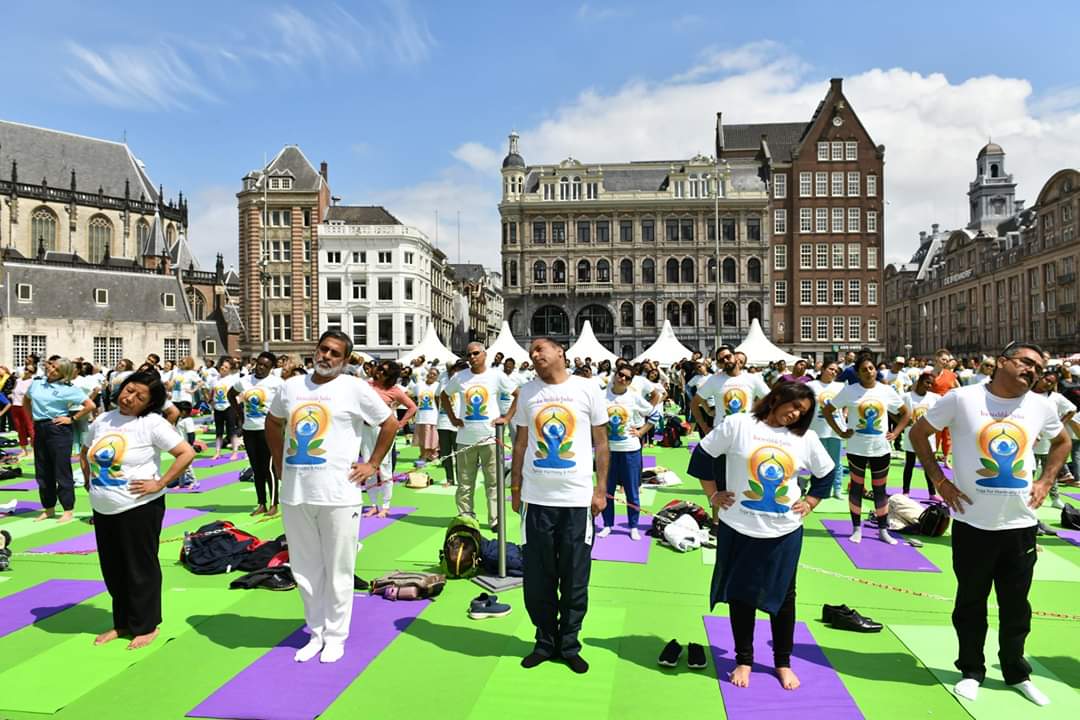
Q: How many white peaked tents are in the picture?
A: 5